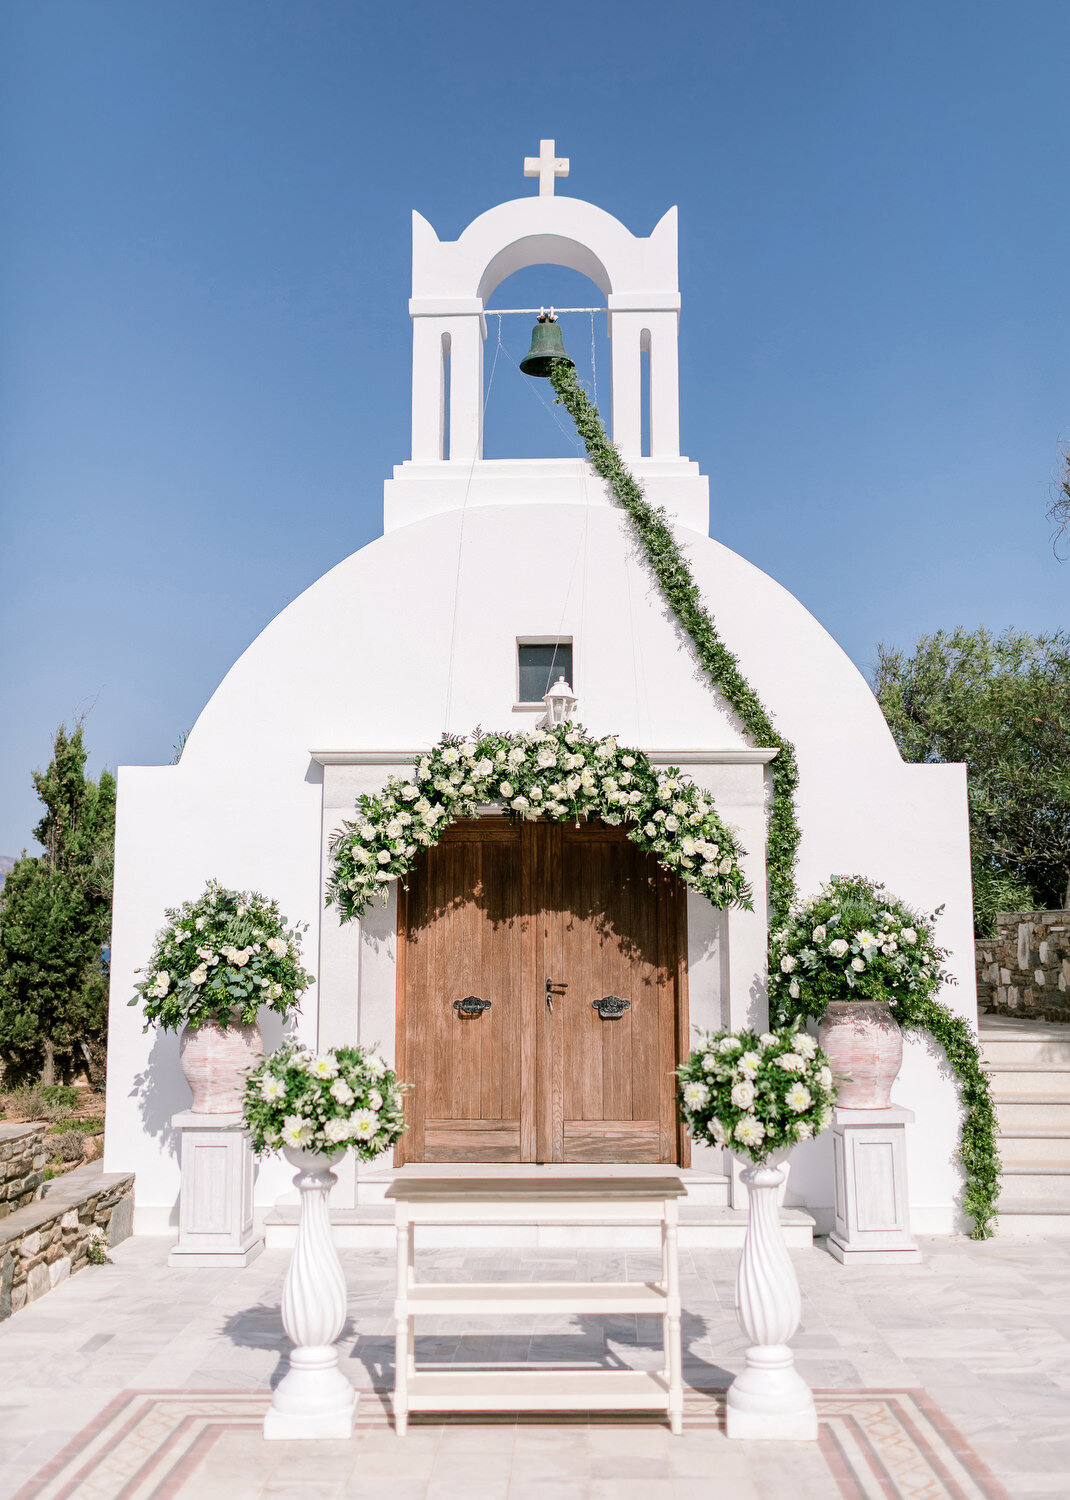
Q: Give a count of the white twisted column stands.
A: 2